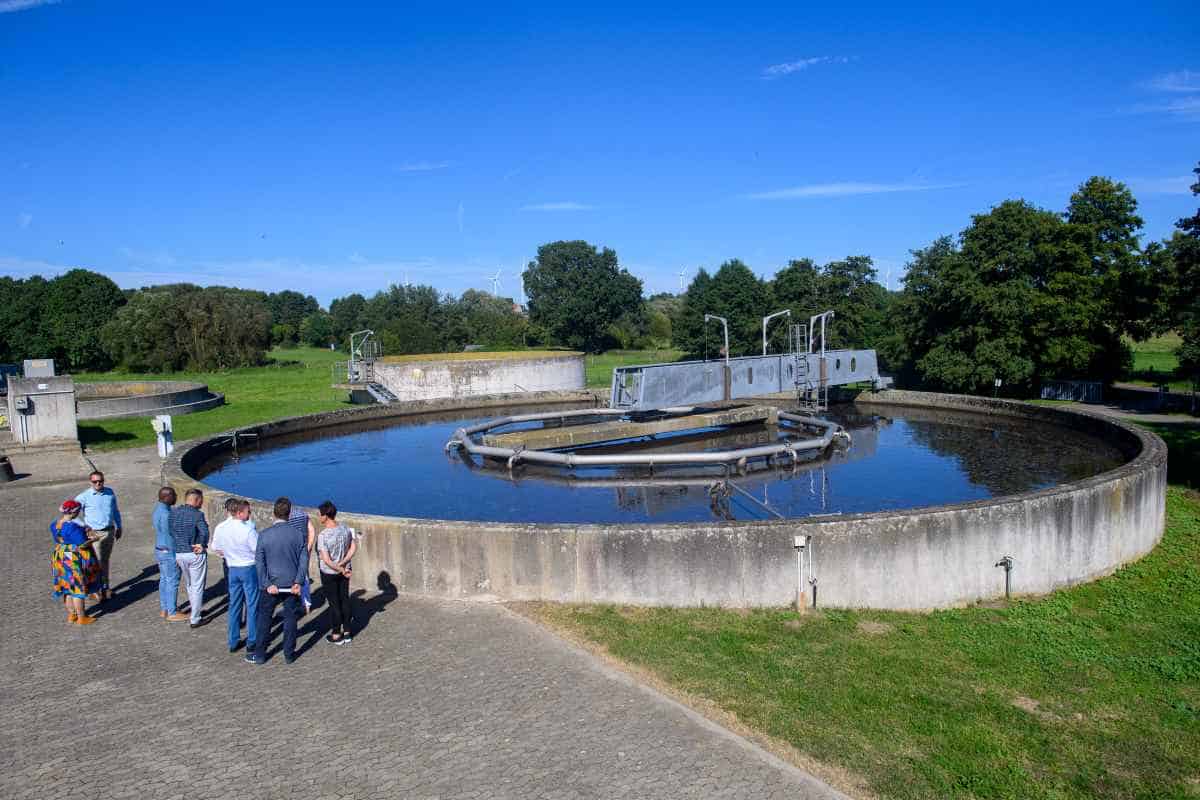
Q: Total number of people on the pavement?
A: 9